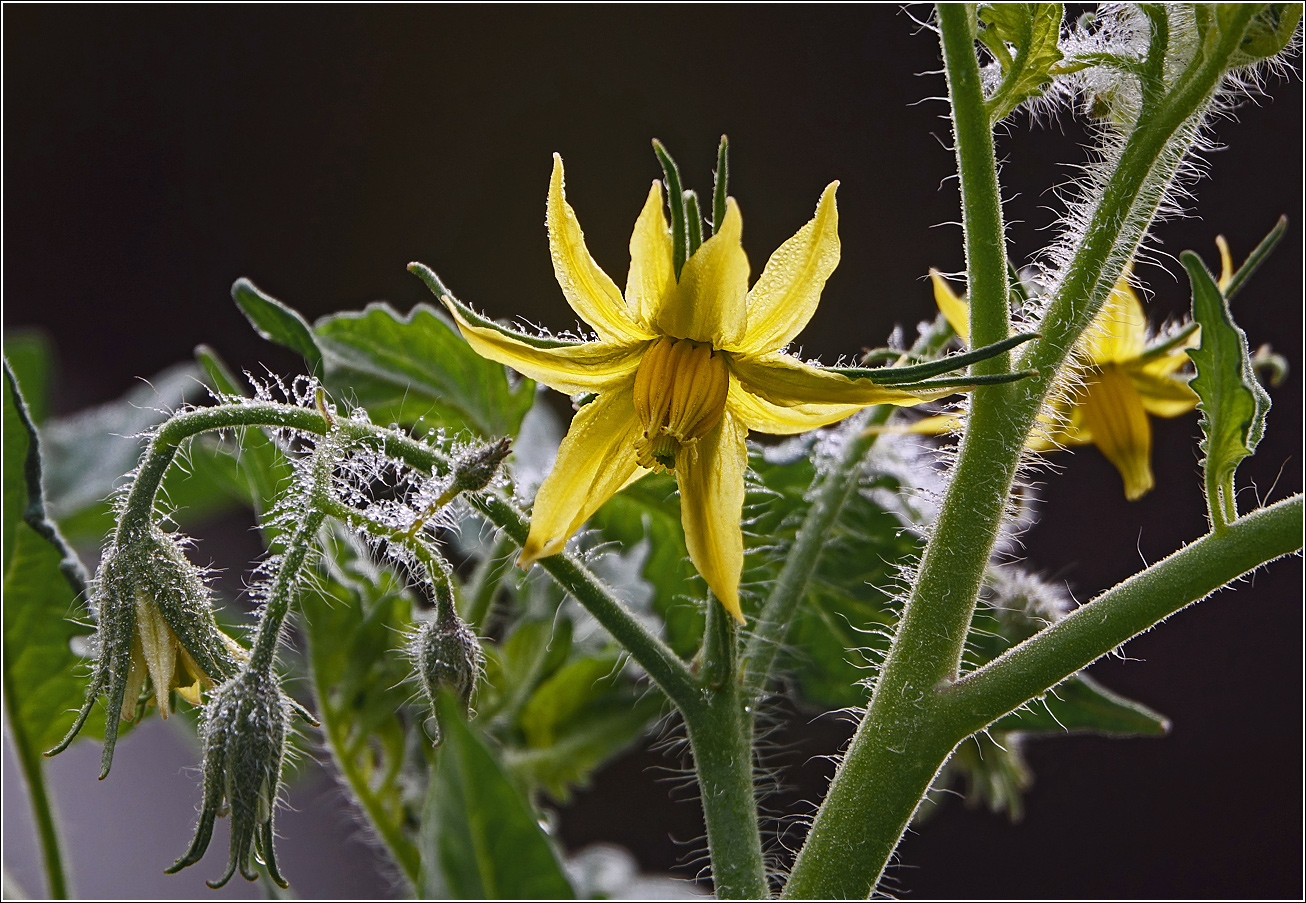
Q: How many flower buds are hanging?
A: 3